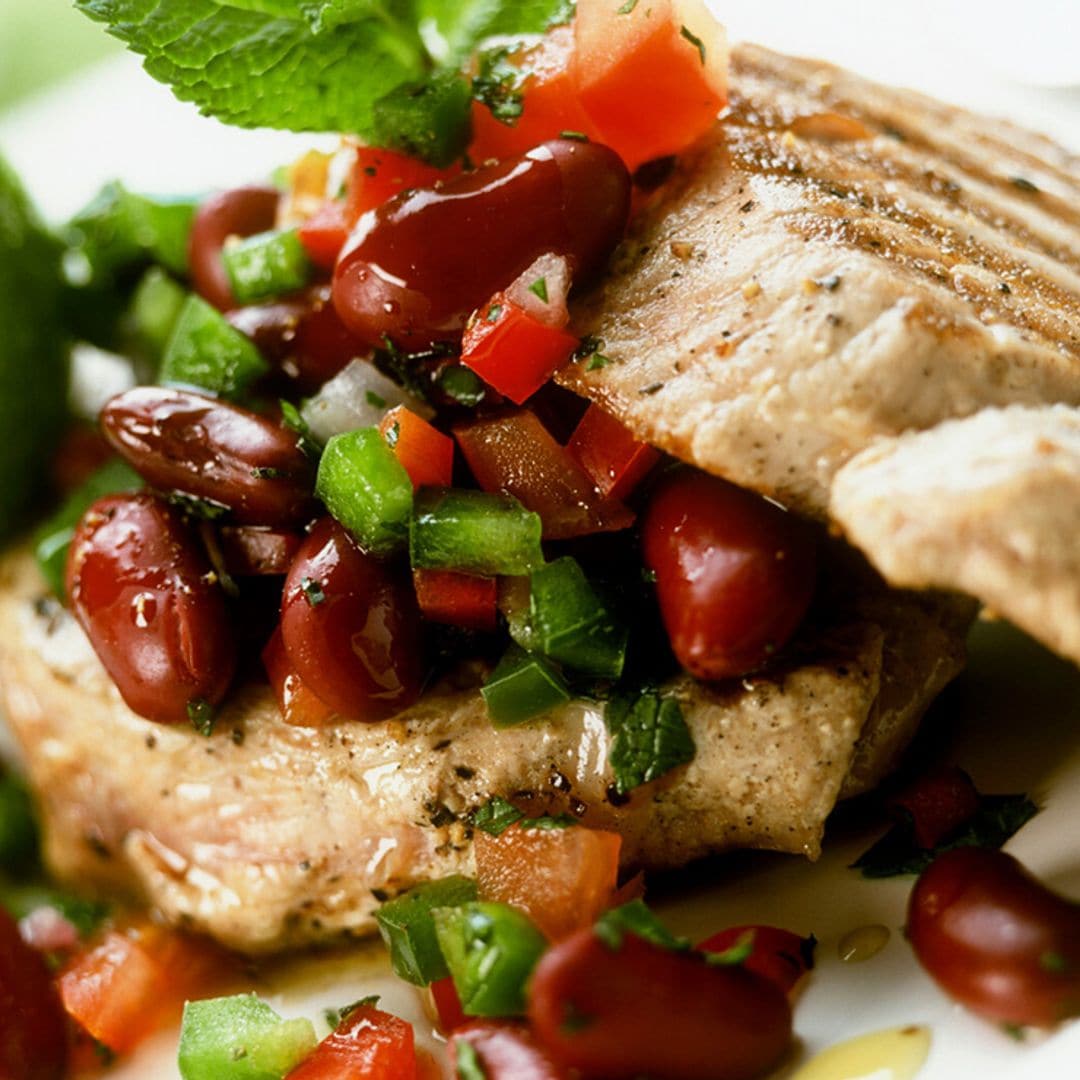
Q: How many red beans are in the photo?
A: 11